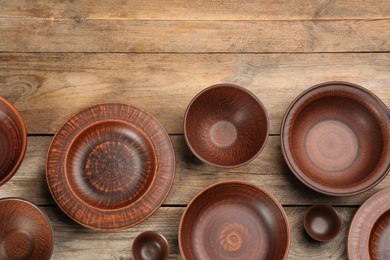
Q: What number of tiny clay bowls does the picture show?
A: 2